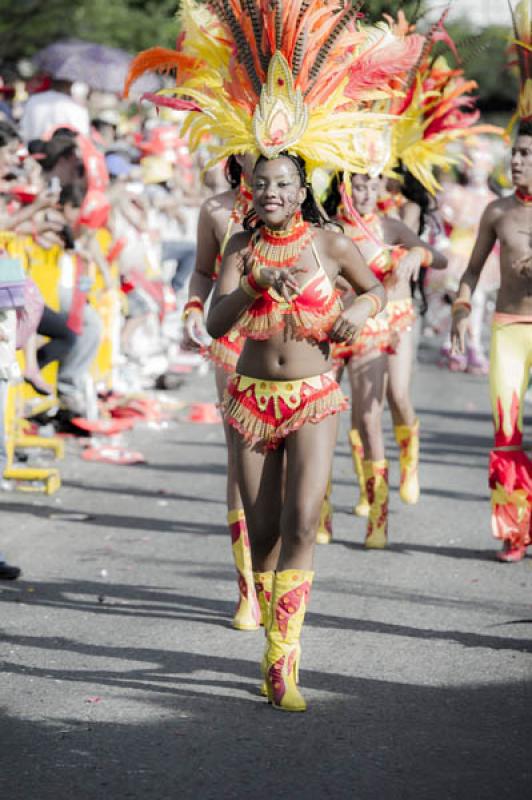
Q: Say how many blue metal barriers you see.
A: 0